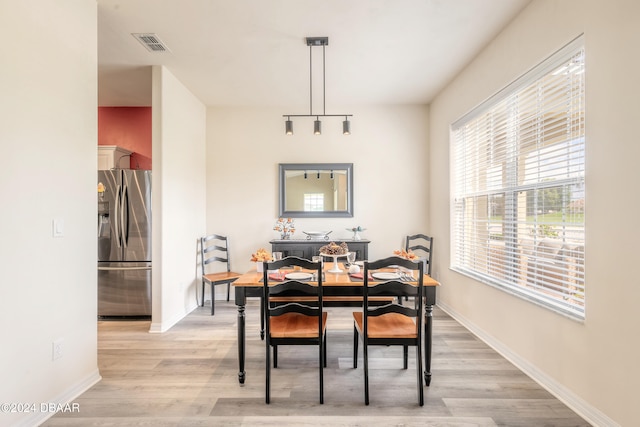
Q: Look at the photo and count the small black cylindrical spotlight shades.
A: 3